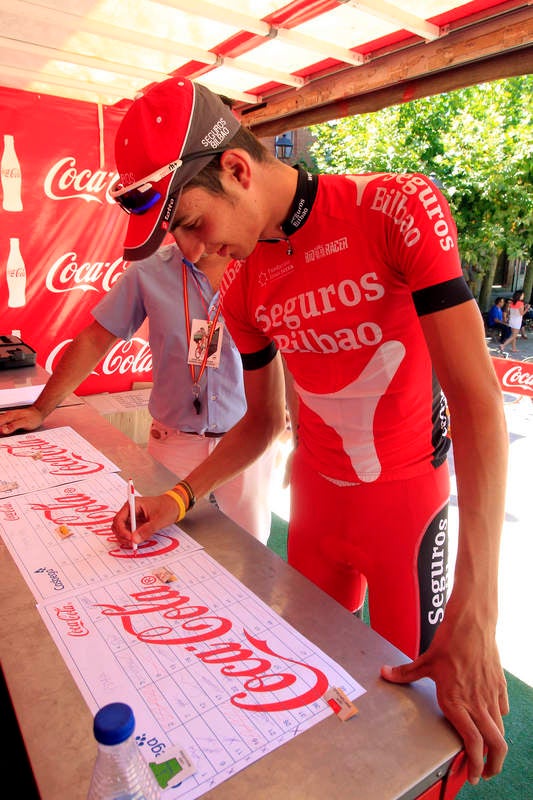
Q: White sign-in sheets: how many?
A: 3